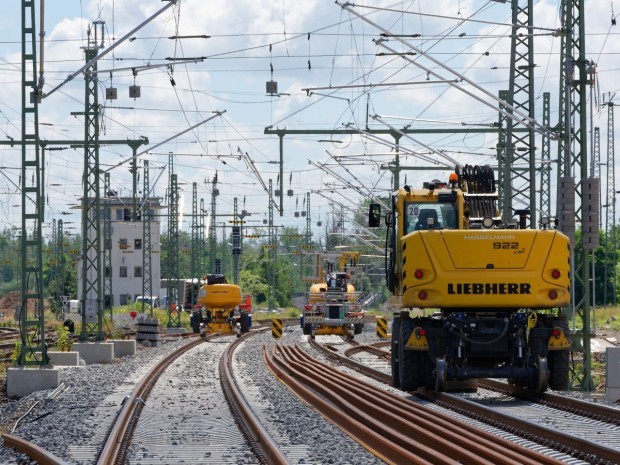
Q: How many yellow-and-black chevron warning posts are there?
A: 2